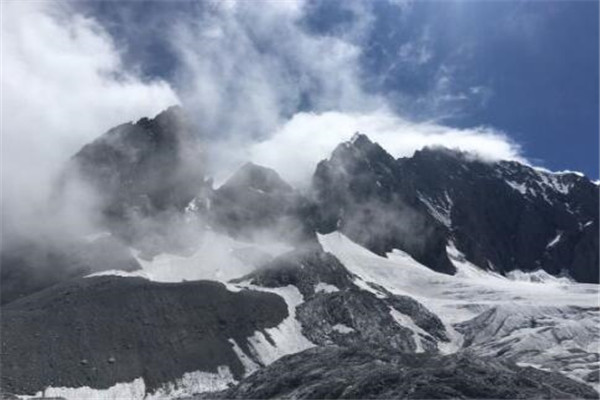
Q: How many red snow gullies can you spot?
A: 0